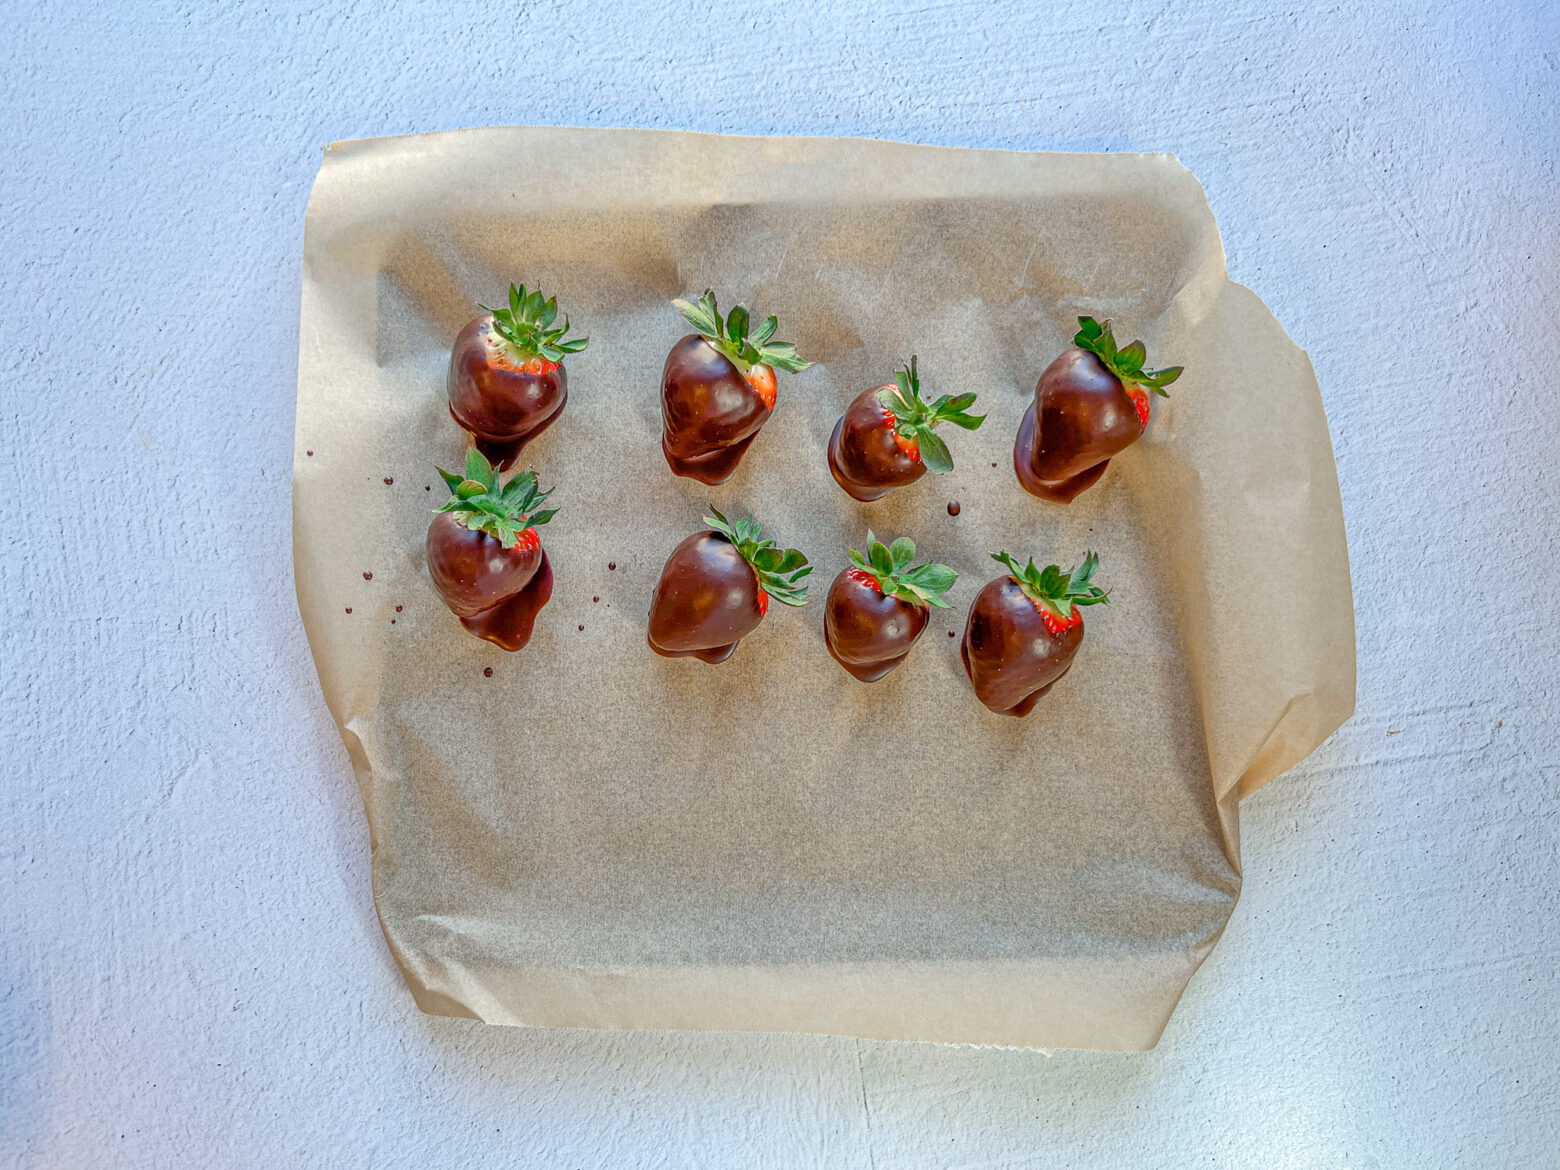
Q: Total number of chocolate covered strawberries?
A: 8